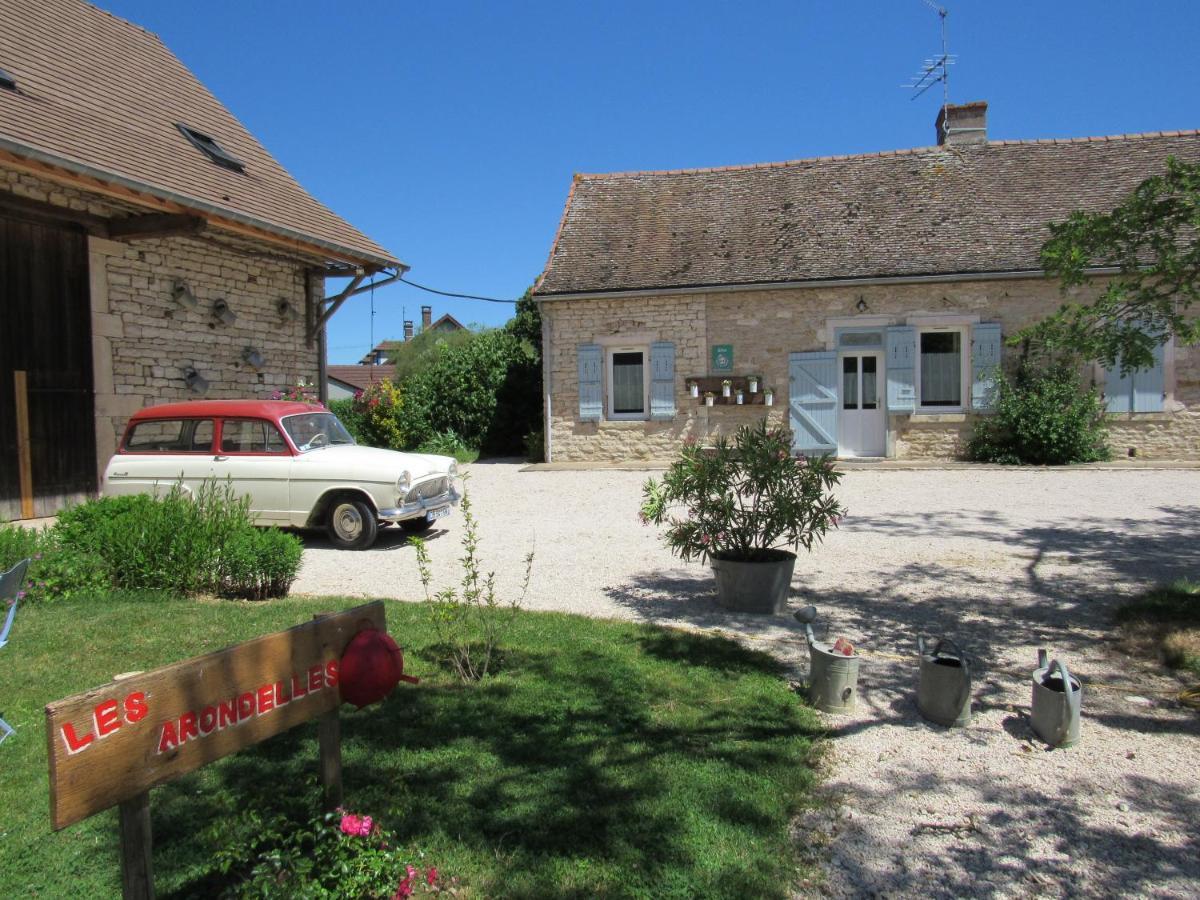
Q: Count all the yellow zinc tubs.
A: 0